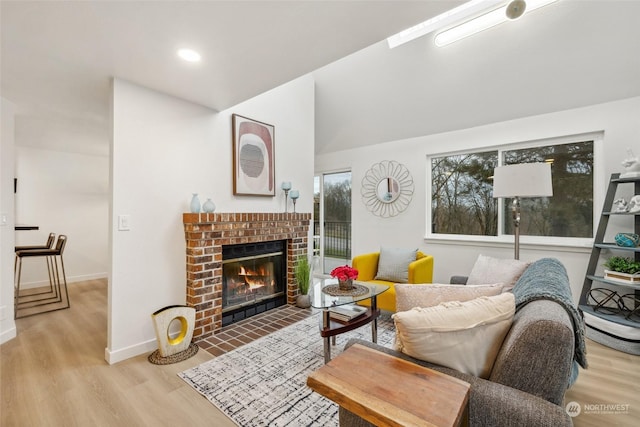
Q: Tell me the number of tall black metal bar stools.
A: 2